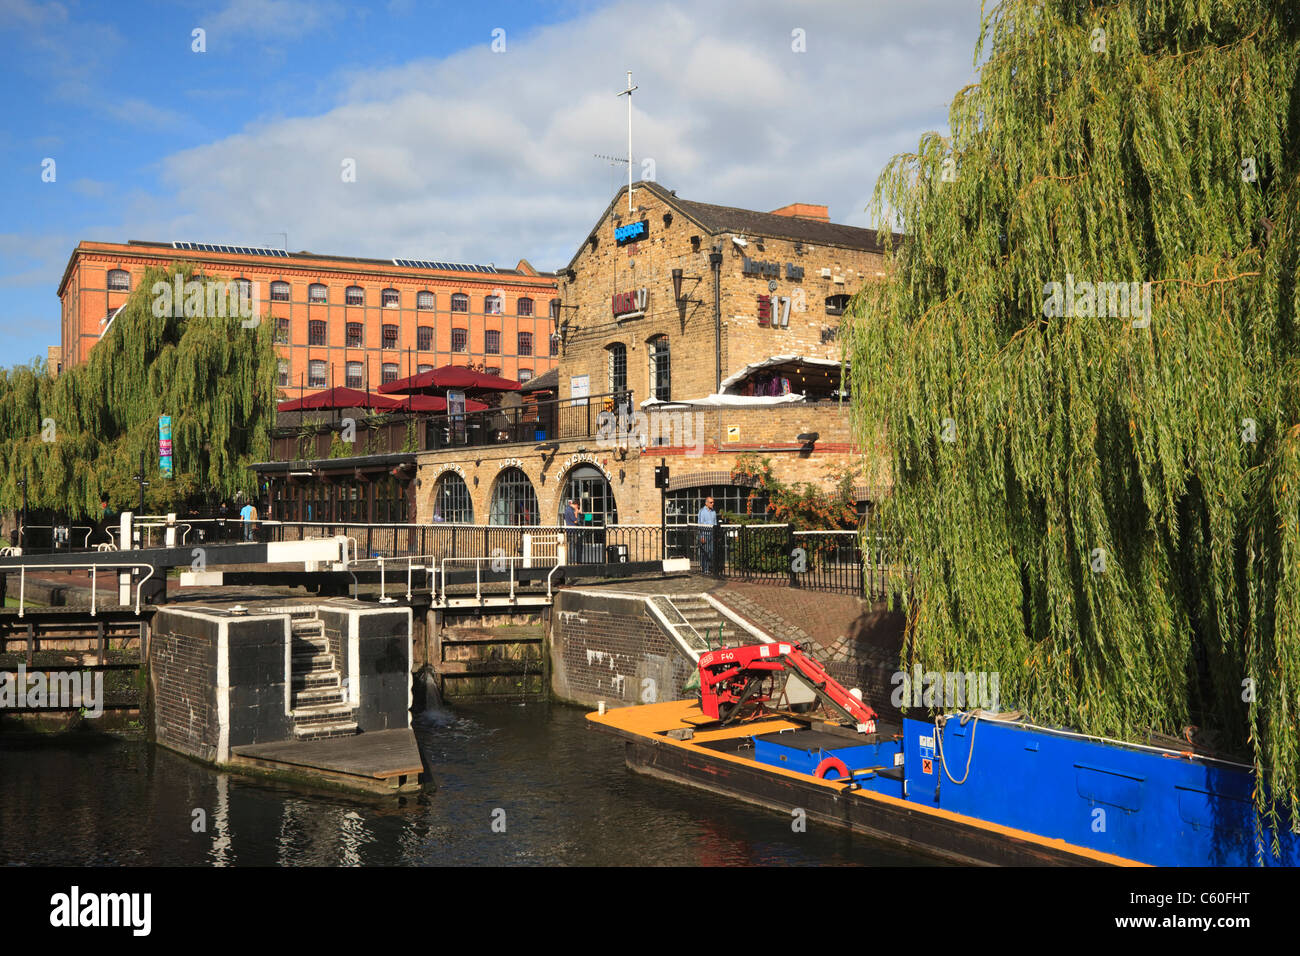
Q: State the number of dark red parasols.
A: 3